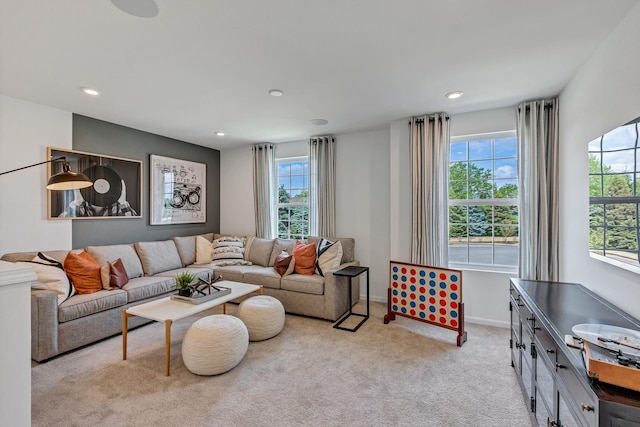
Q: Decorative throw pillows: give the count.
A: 8